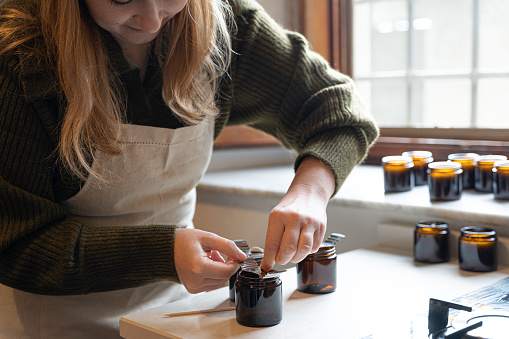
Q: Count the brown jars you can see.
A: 11